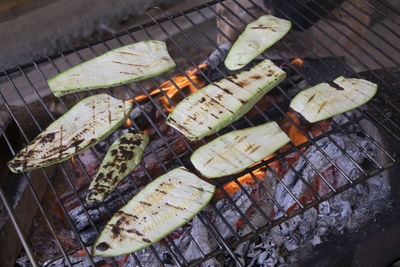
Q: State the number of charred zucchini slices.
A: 8